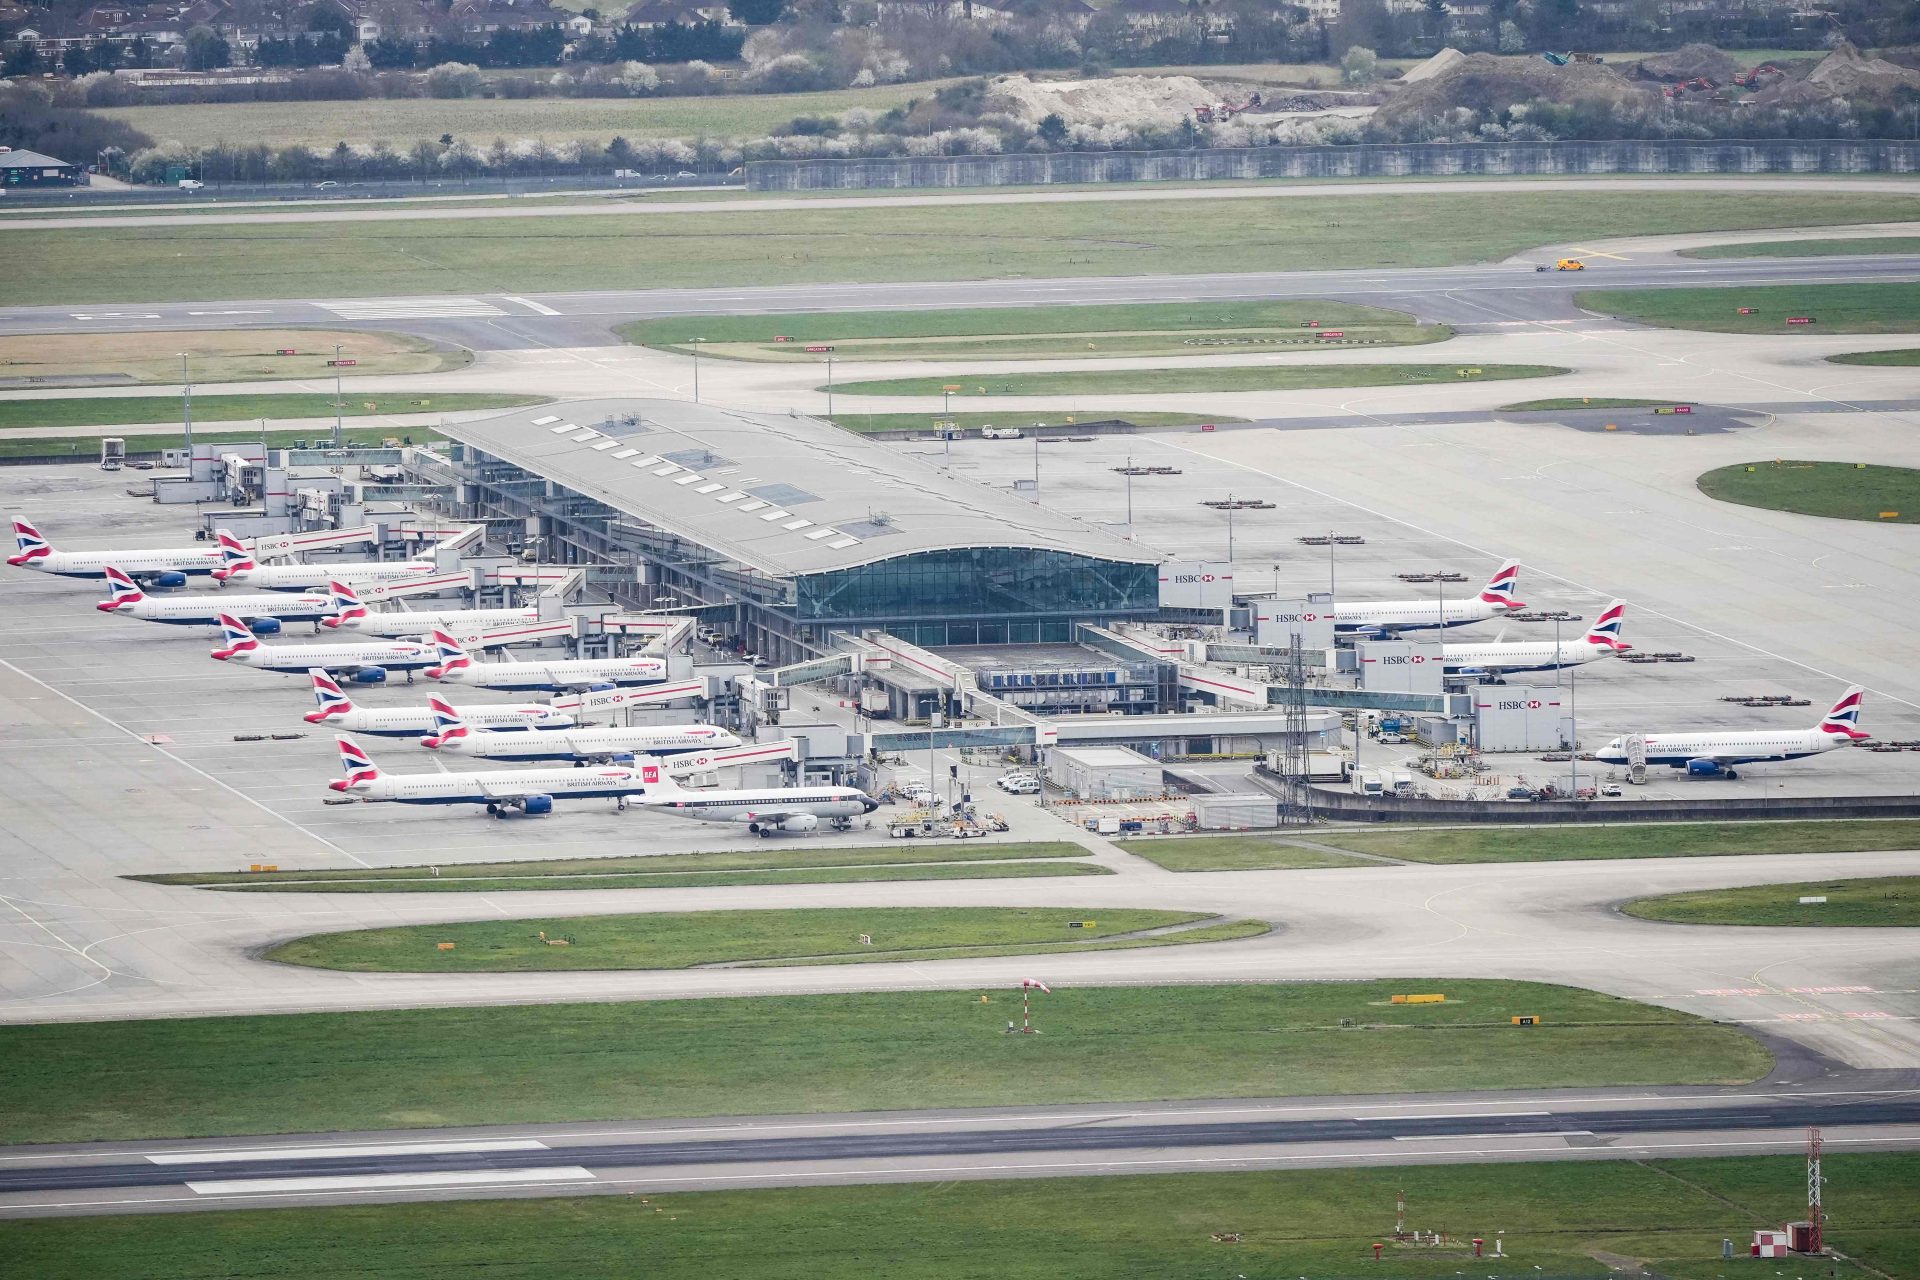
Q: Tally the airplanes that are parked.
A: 13